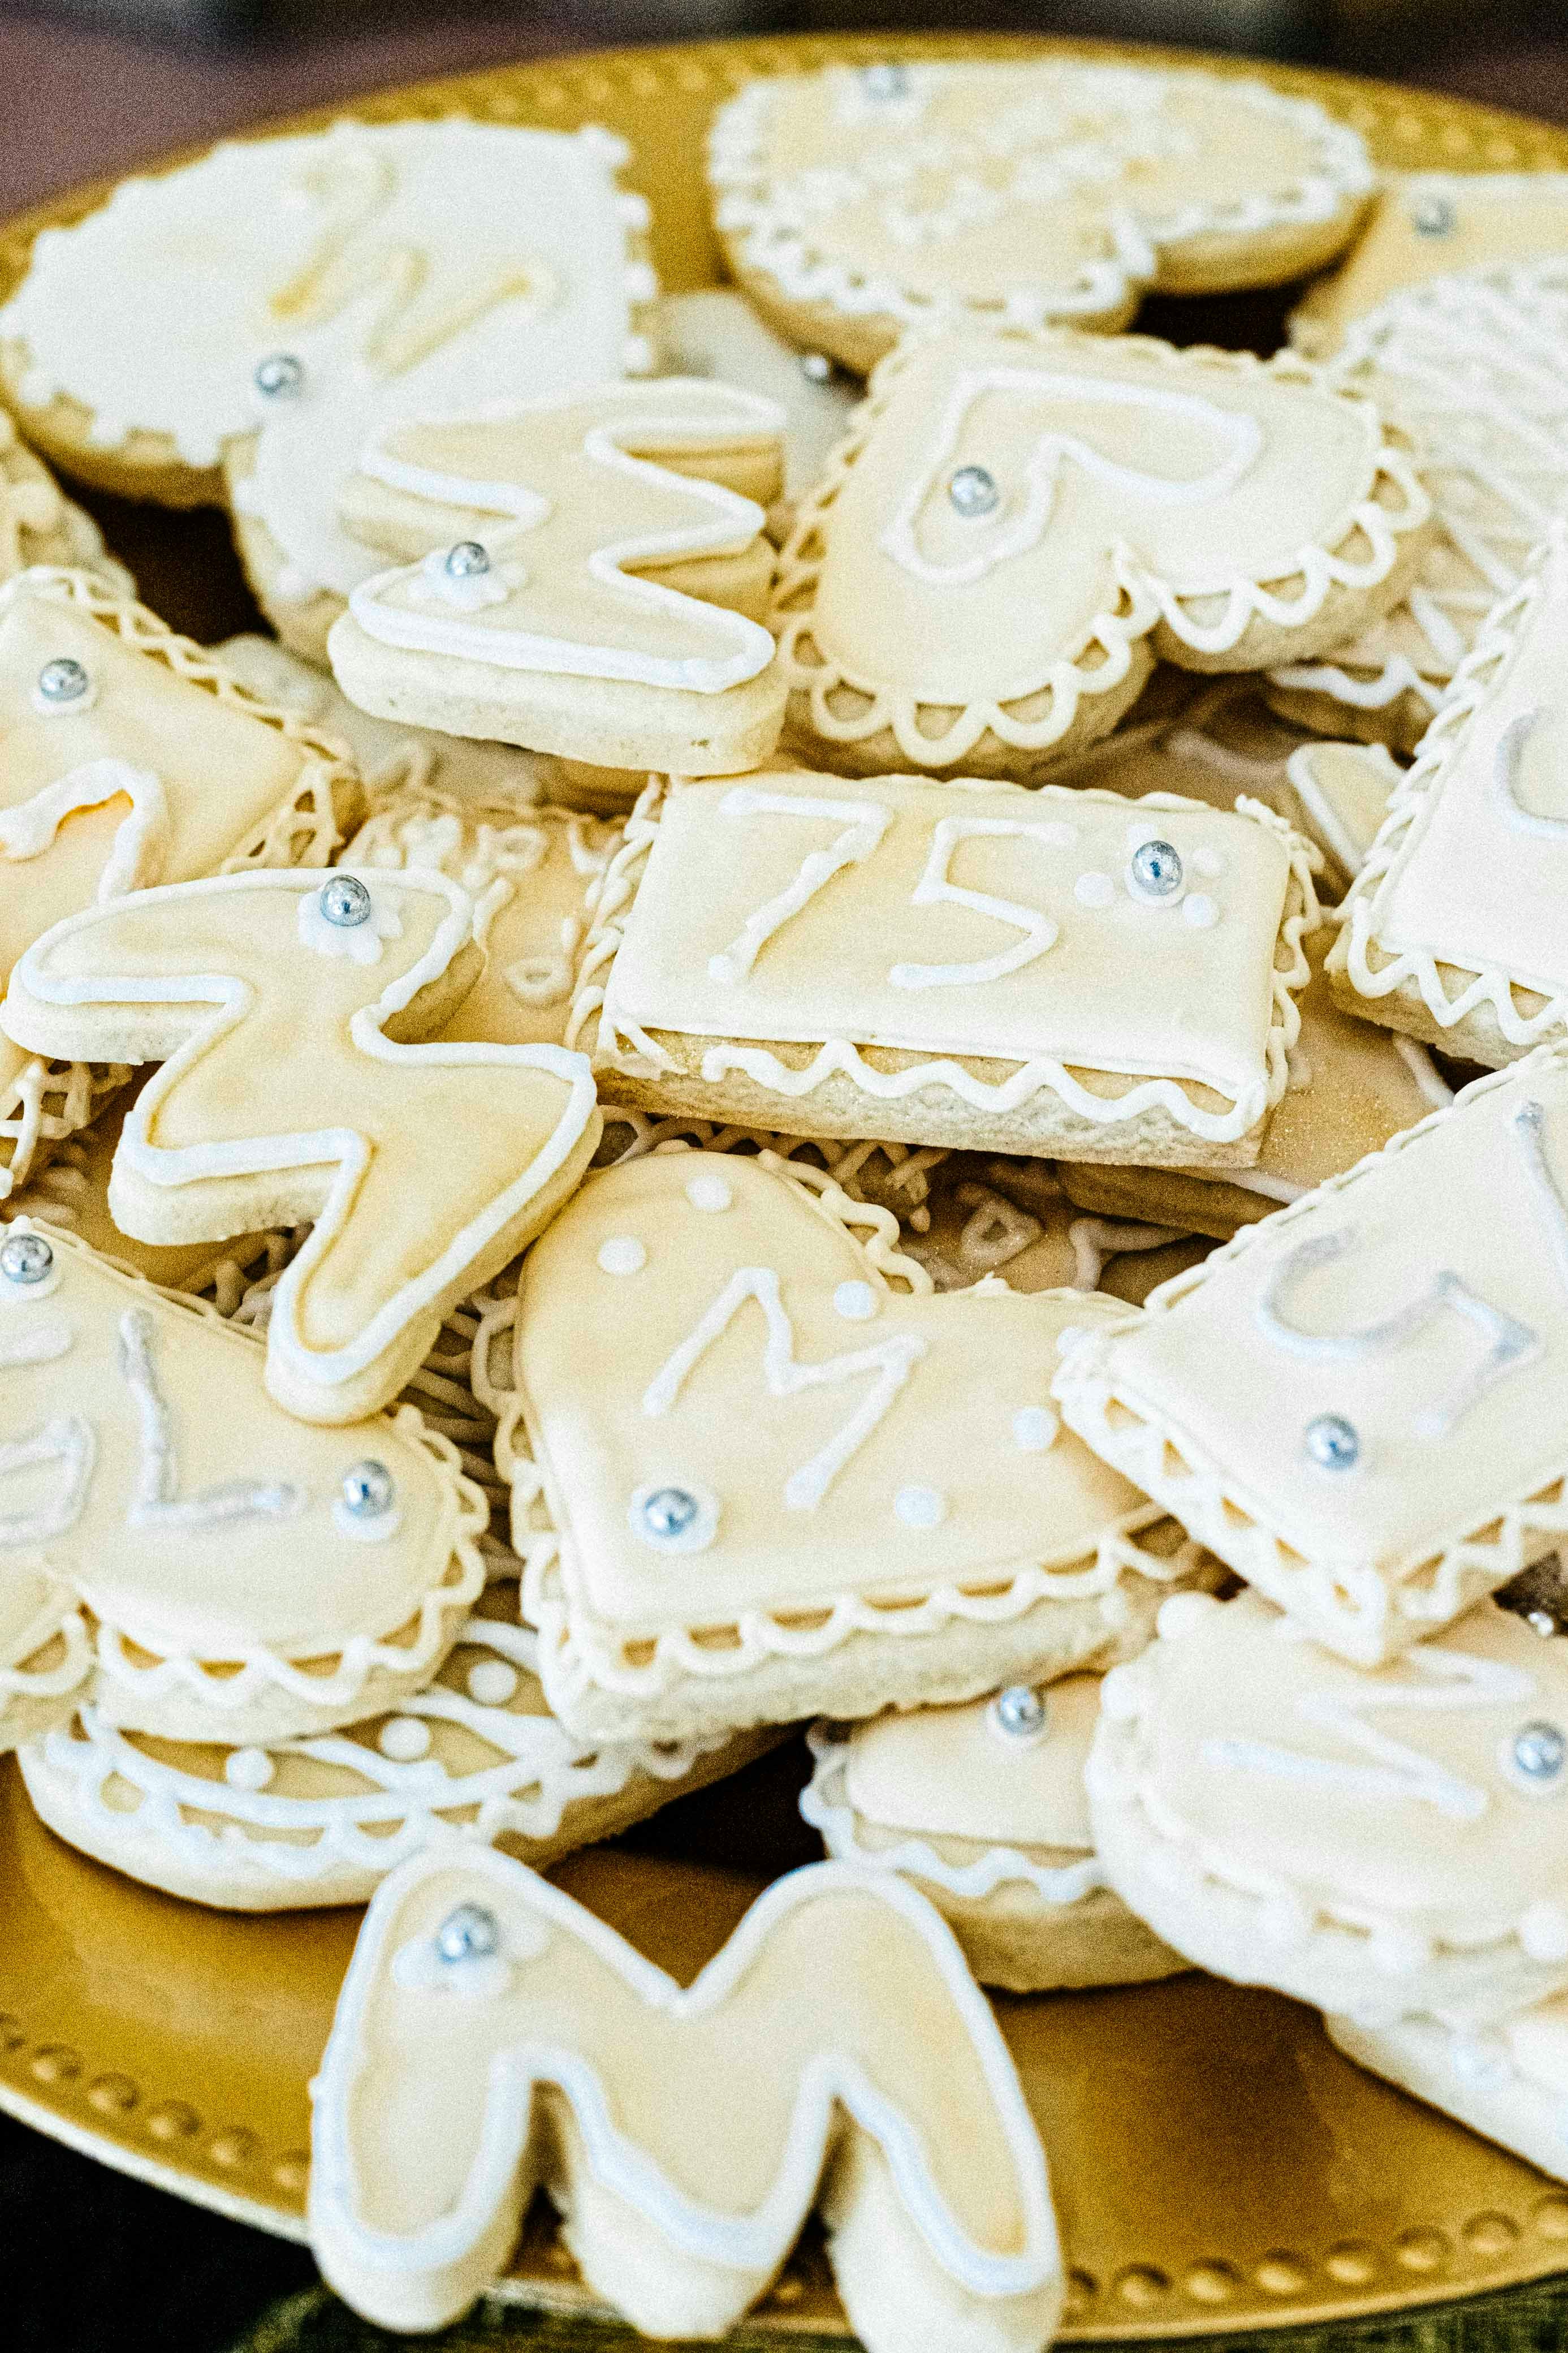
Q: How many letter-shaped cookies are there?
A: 3